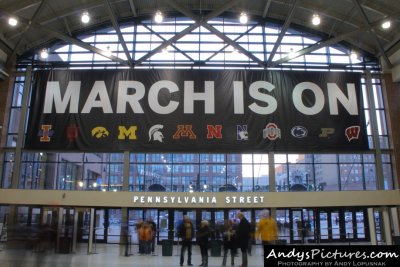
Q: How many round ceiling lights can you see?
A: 12